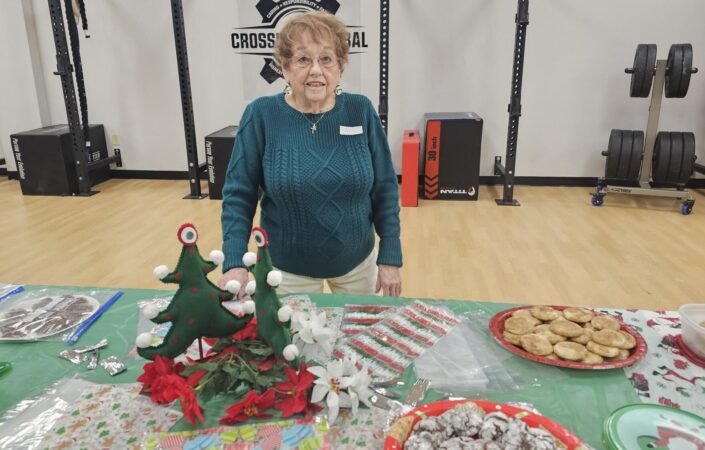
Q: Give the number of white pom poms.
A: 11